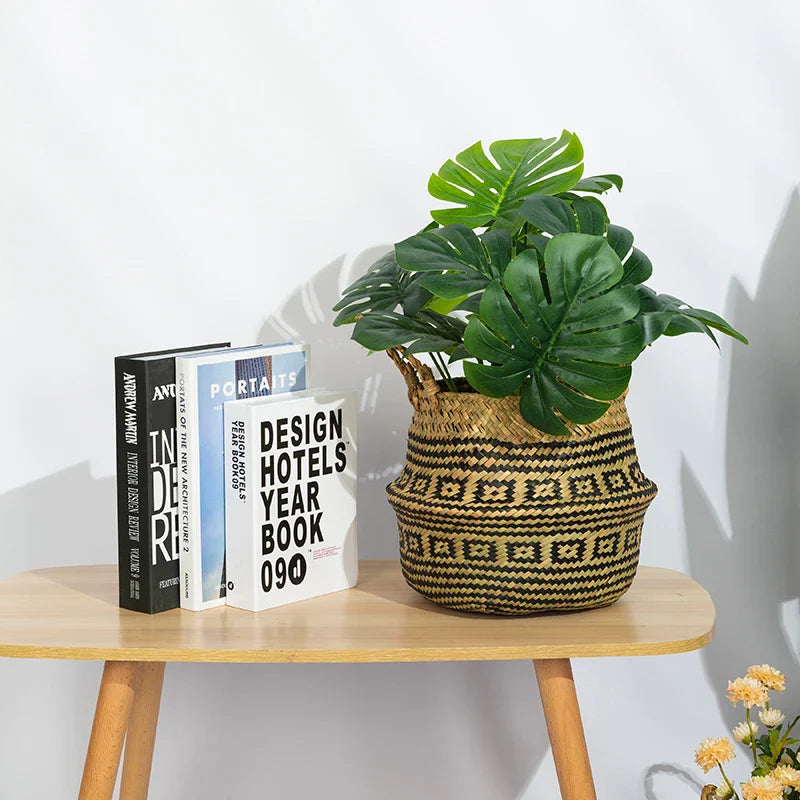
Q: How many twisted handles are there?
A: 1